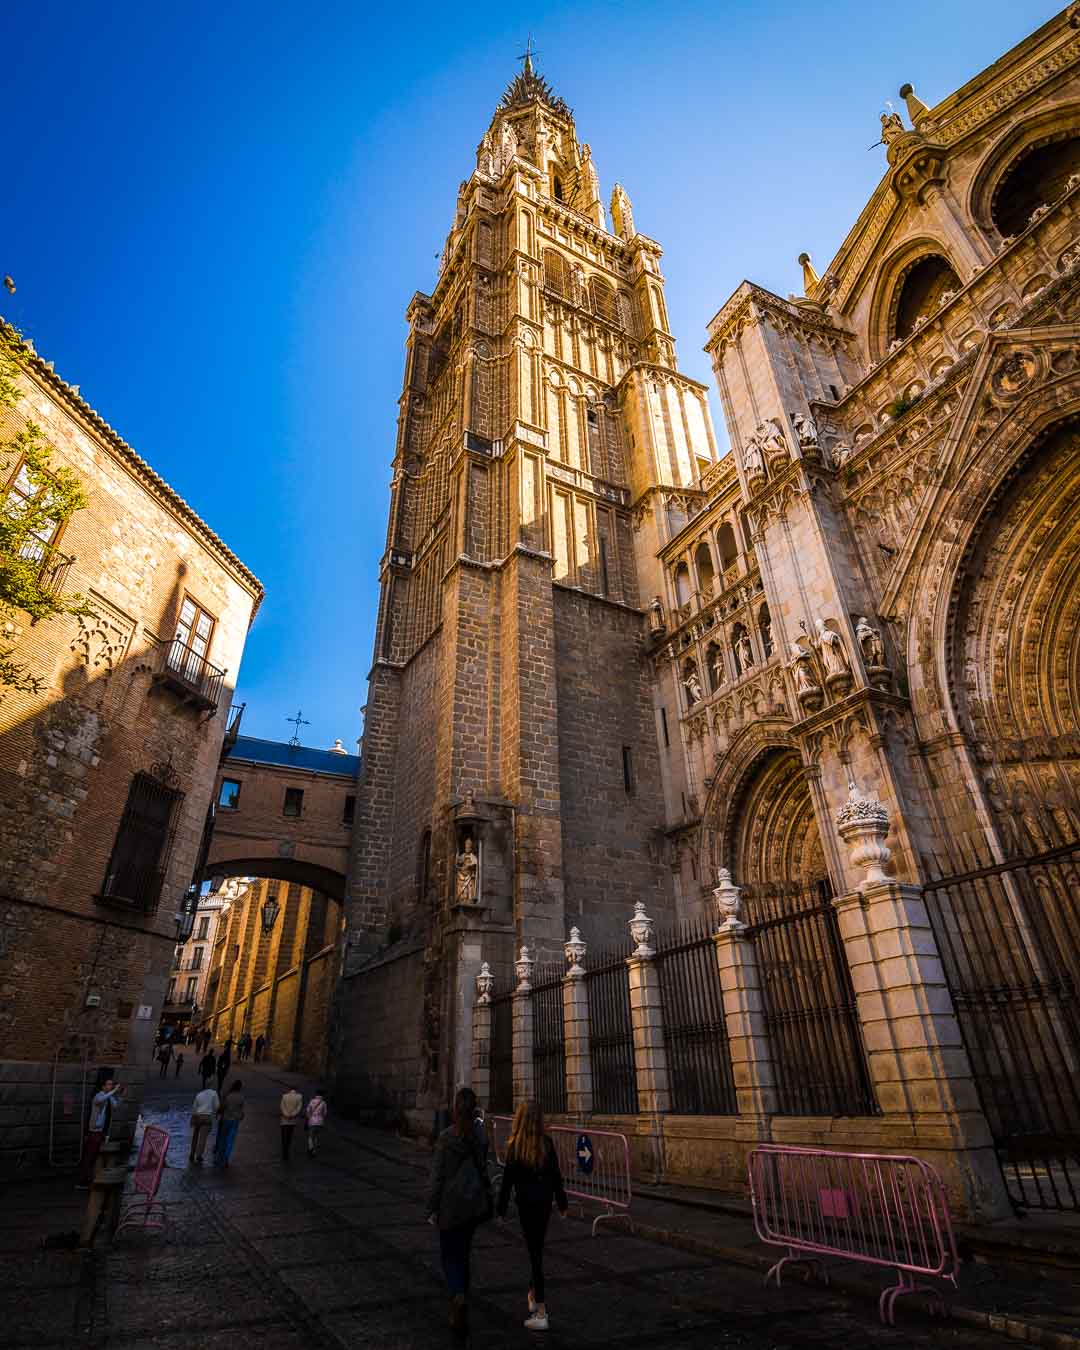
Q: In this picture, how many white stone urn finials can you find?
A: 6